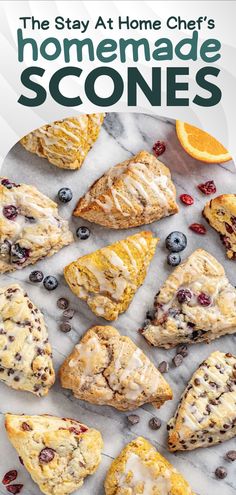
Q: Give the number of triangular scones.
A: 11